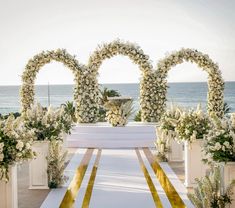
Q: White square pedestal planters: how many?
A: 5